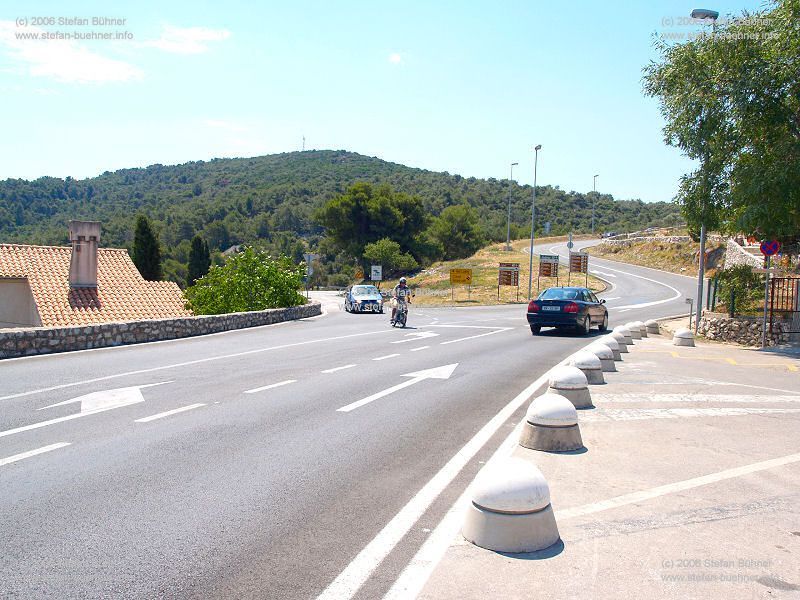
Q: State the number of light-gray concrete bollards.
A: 12